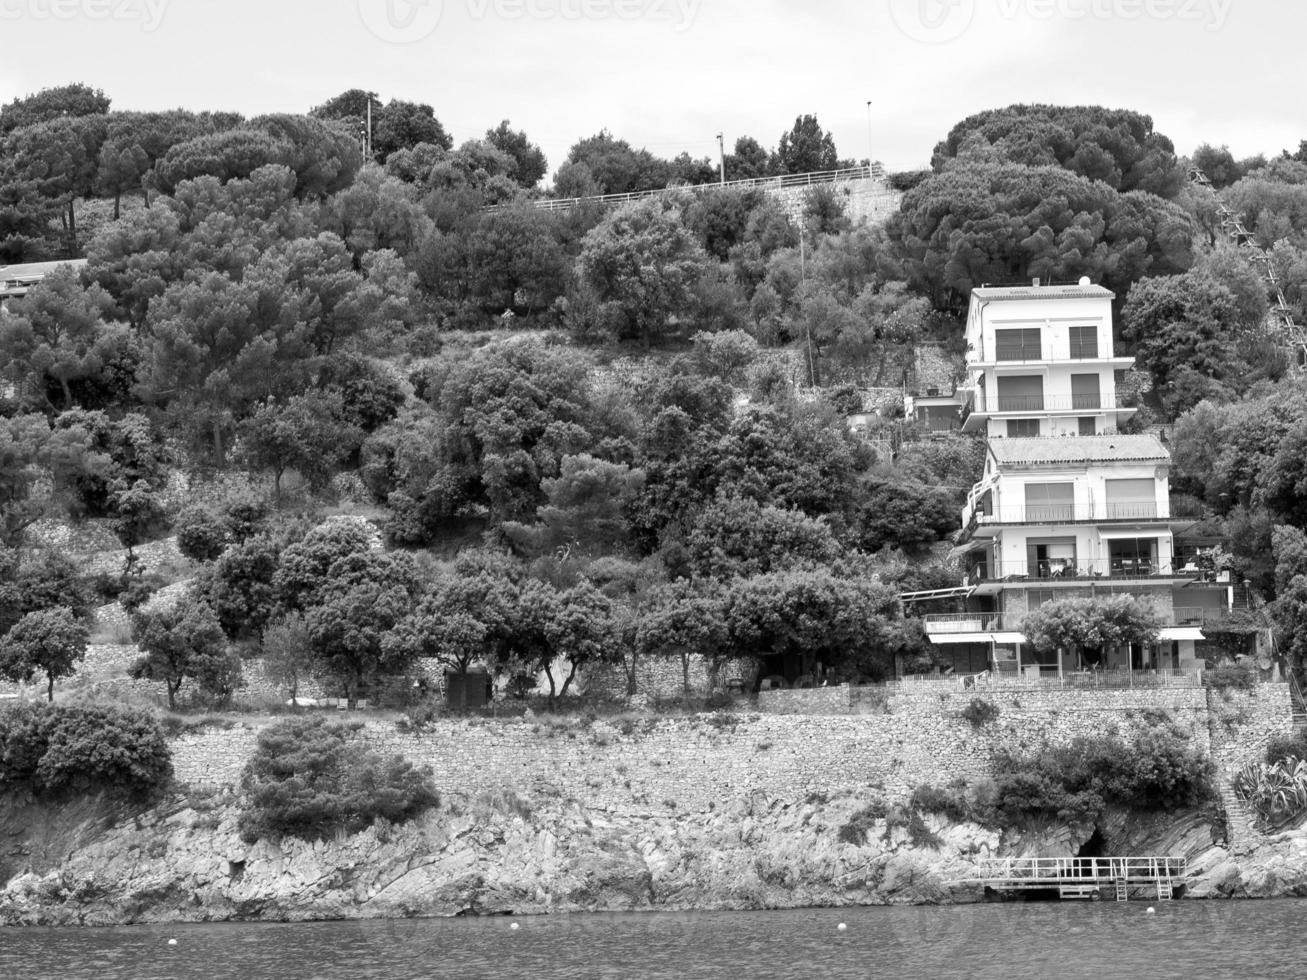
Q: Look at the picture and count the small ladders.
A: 2